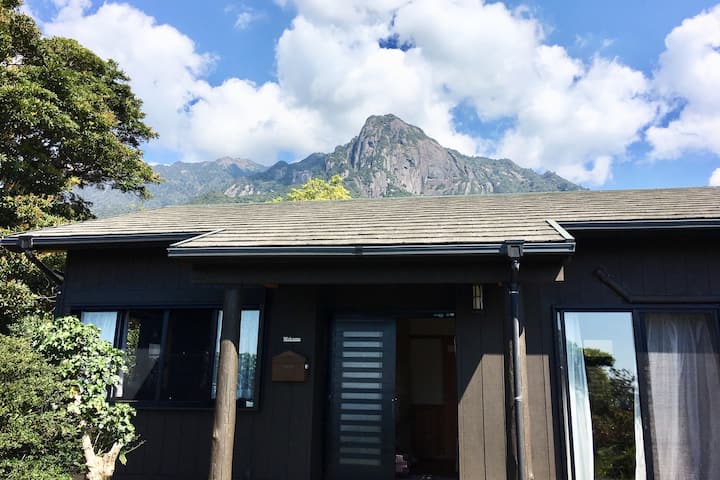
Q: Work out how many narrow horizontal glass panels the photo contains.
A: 13